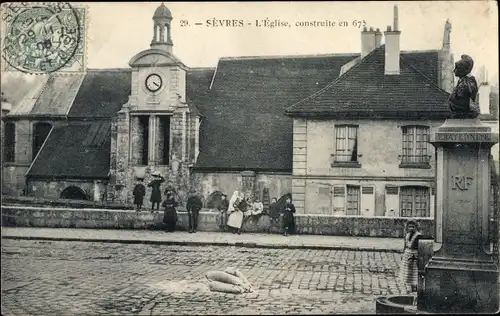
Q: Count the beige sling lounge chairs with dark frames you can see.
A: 0